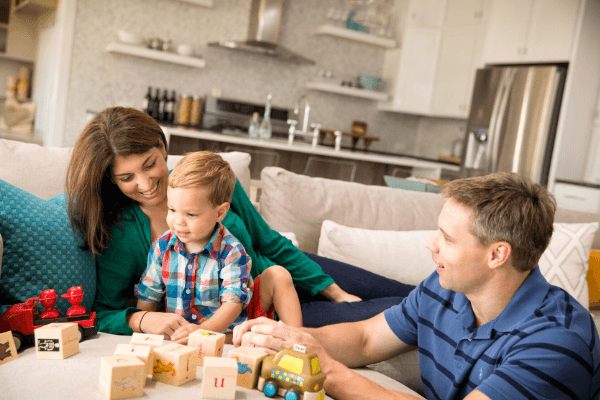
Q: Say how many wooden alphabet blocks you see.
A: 10